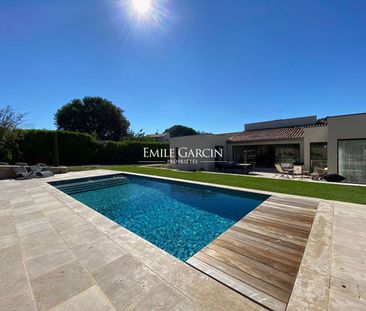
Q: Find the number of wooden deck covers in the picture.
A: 1